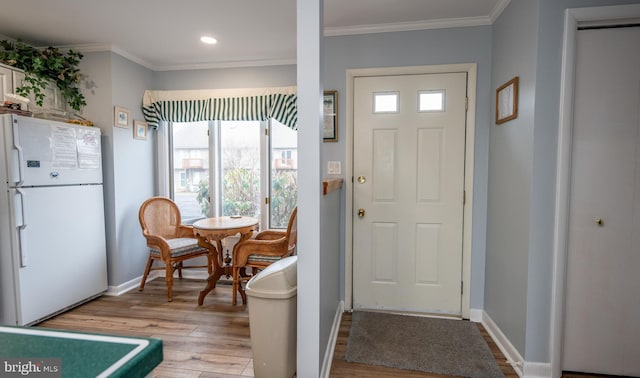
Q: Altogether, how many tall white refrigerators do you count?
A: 1